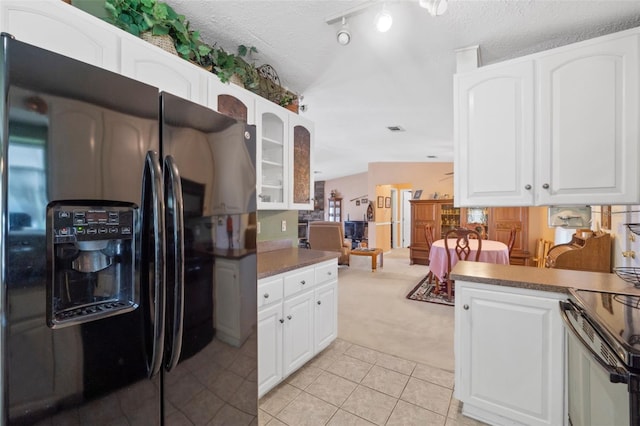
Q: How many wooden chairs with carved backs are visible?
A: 4